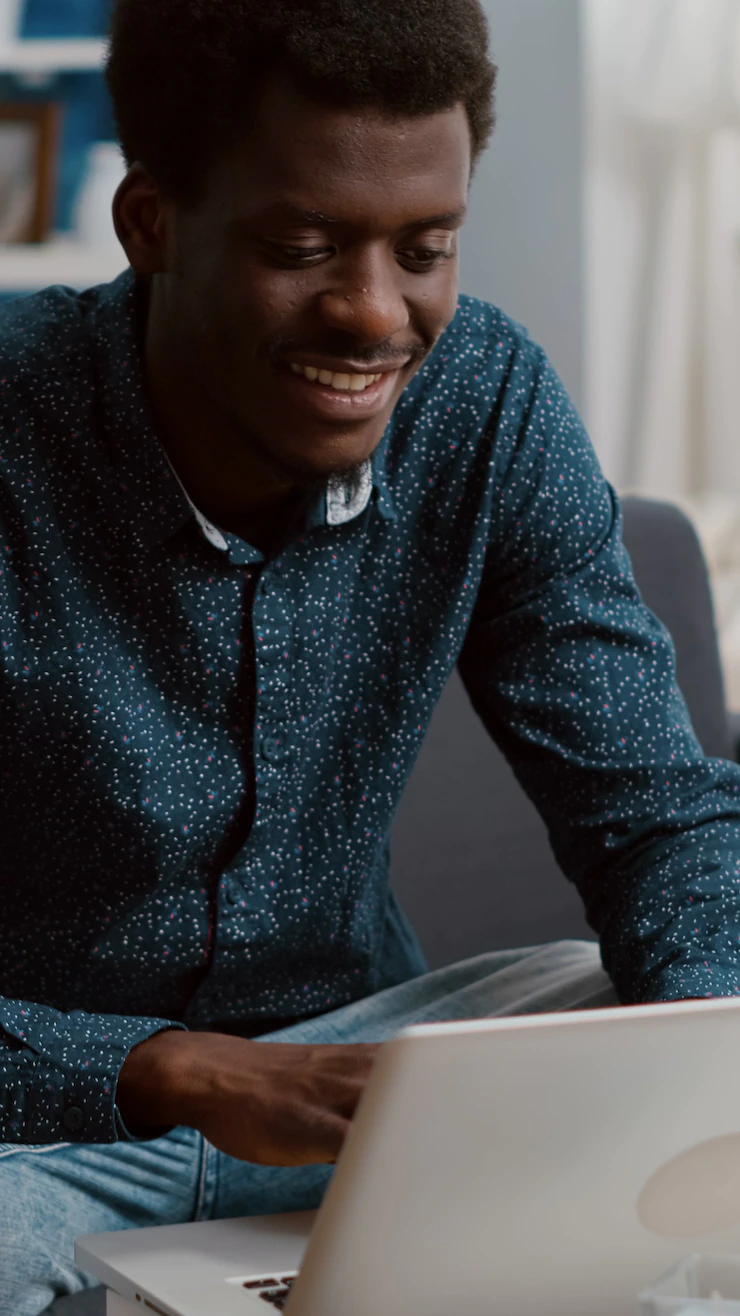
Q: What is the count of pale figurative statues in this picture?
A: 0